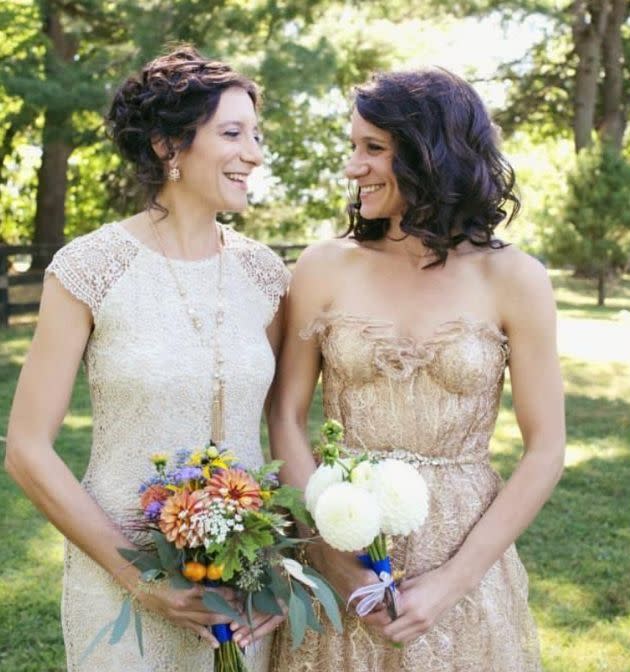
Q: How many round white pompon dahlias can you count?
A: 3